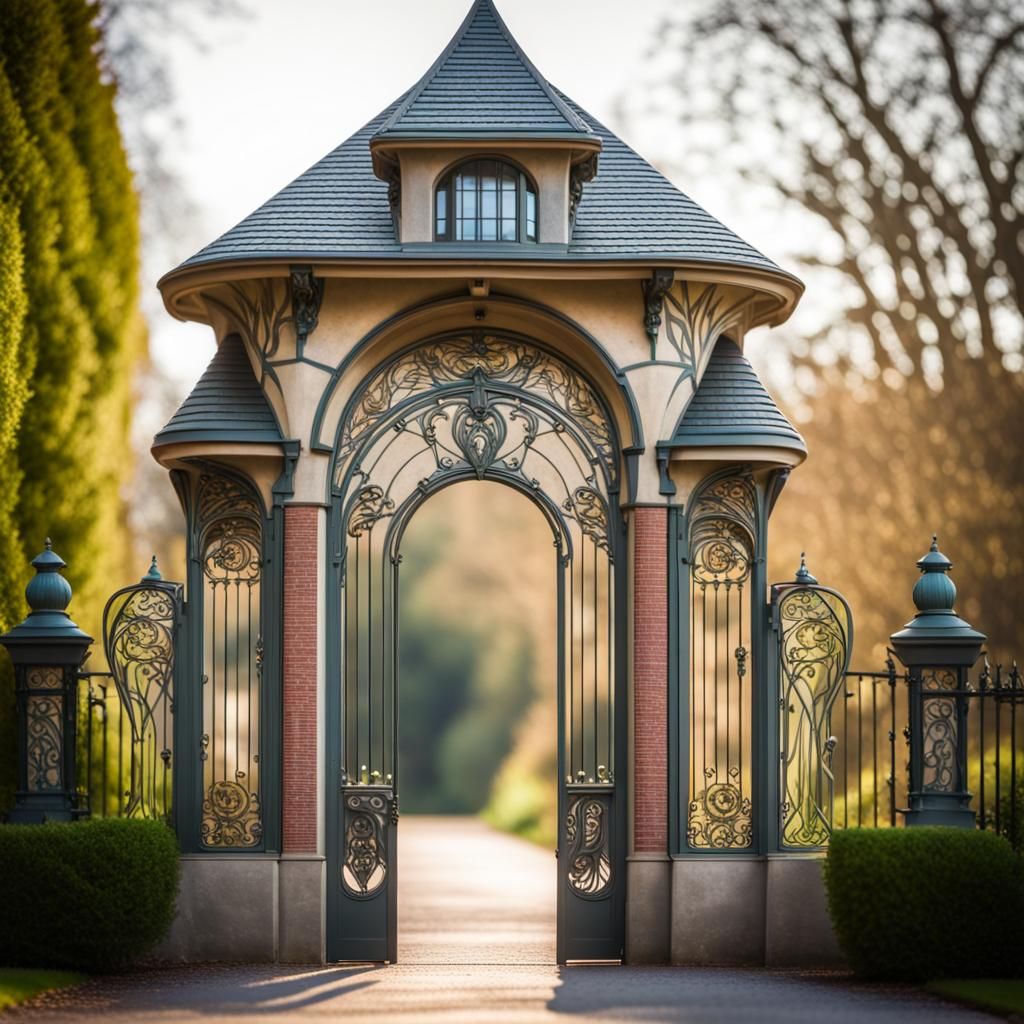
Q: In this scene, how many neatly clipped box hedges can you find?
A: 2